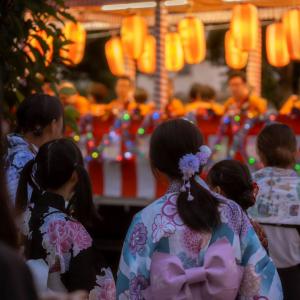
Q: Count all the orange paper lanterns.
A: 11